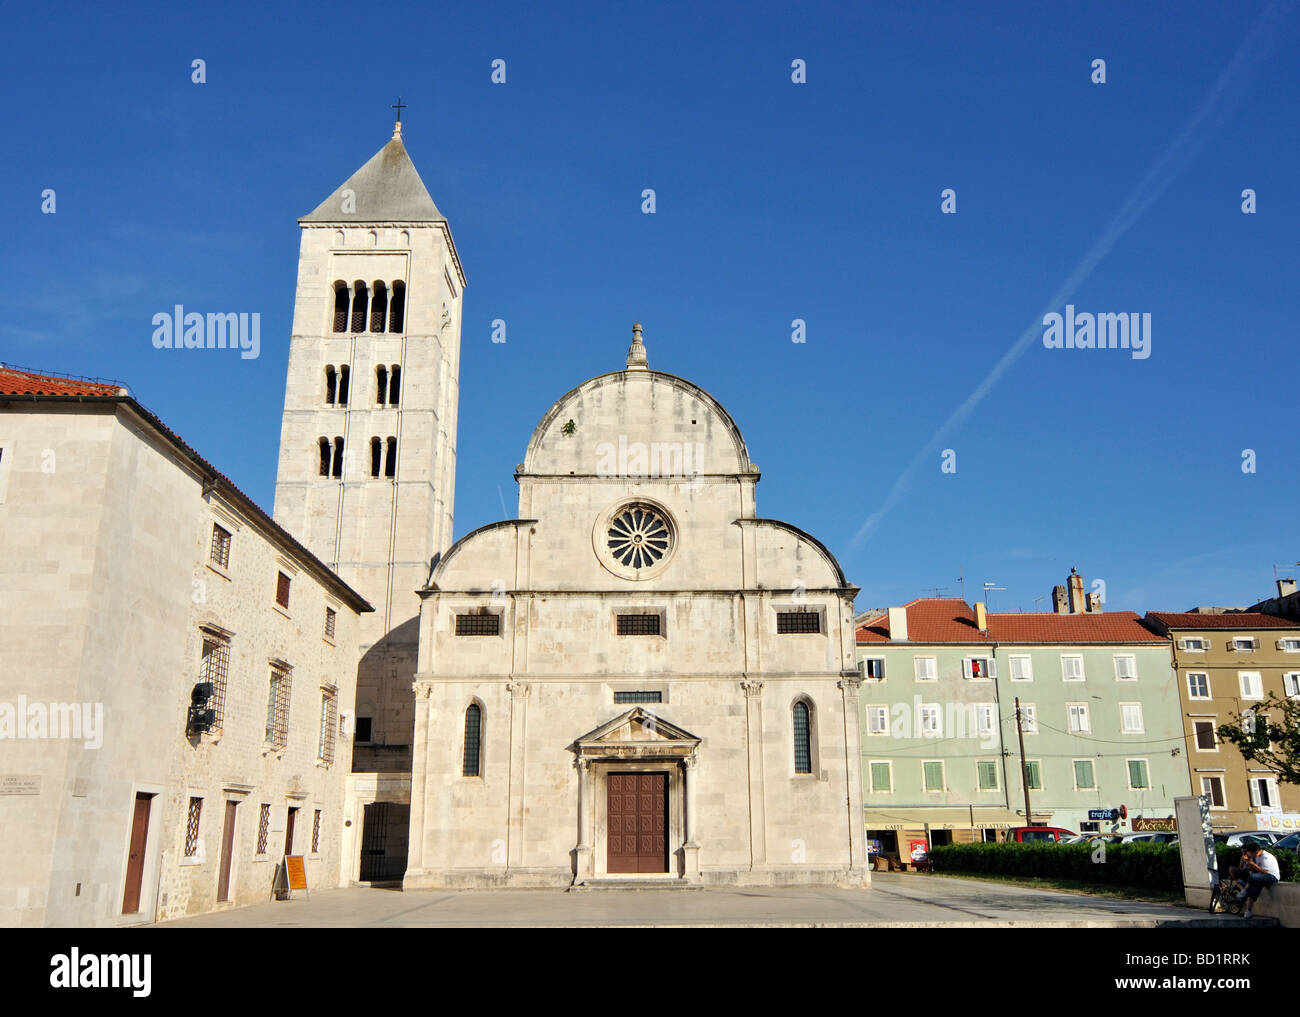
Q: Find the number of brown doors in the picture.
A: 4